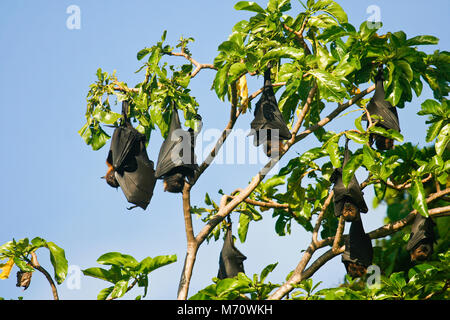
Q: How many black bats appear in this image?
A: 8